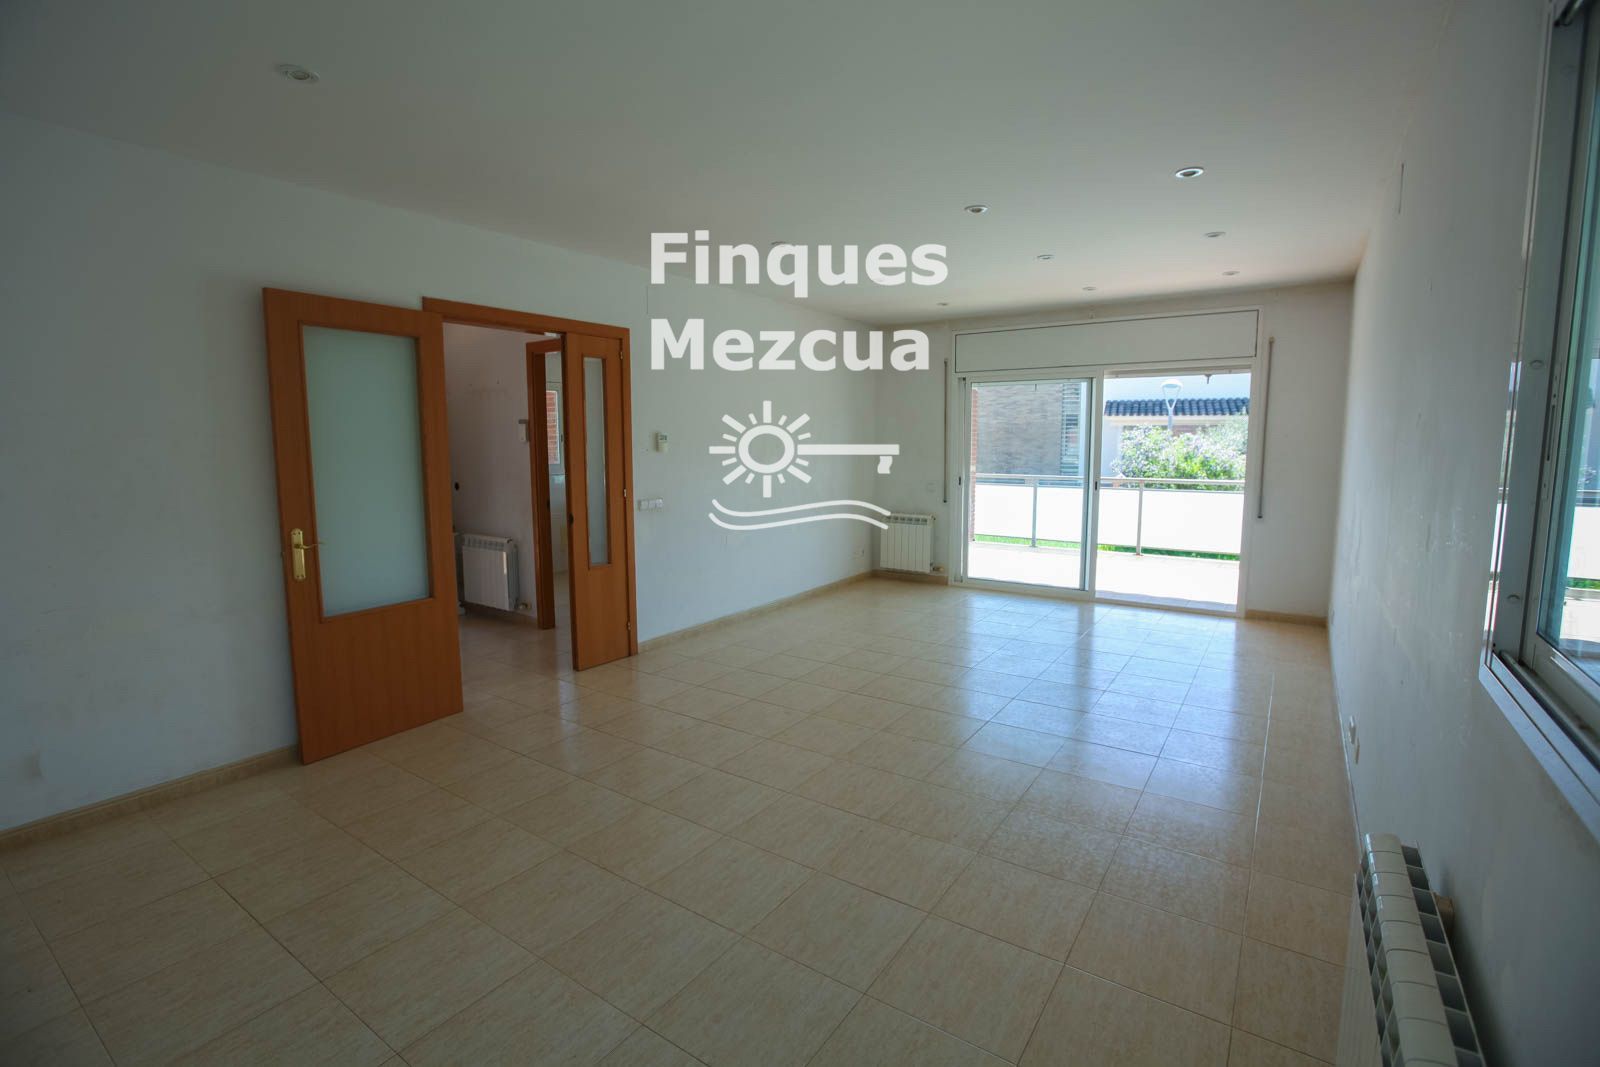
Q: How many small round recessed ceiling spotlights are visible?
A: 9